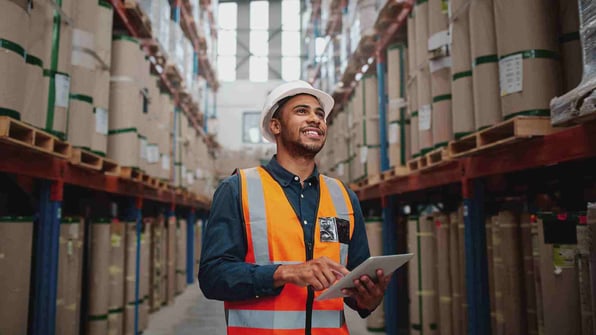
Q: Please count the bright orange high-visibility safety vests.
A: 1